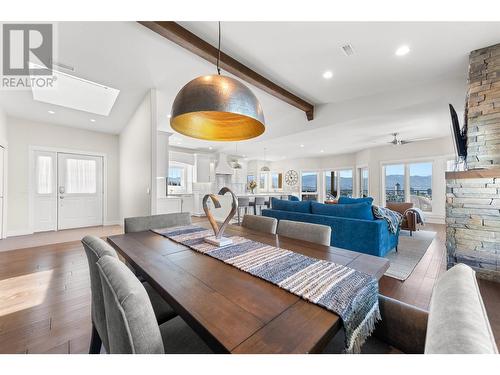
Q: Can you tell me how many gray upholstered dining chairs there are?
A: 6